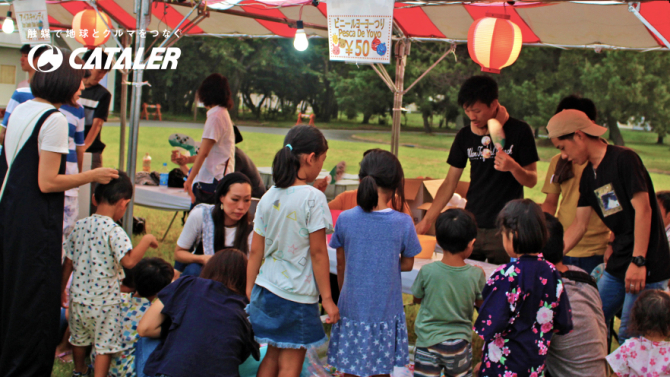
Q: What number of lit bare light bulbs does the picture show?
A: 2